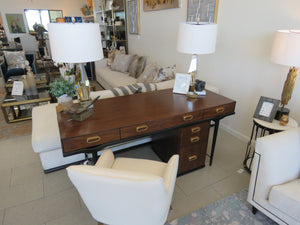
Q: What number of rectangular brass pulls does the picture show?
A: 7